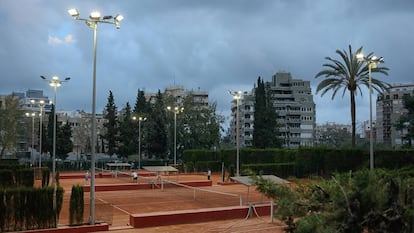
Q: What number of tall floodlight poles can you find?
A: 8